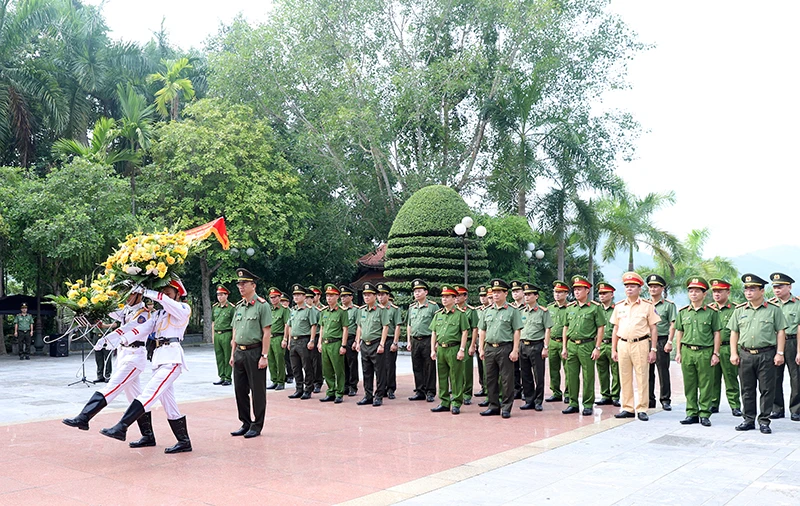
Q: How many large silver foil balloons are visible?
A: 0